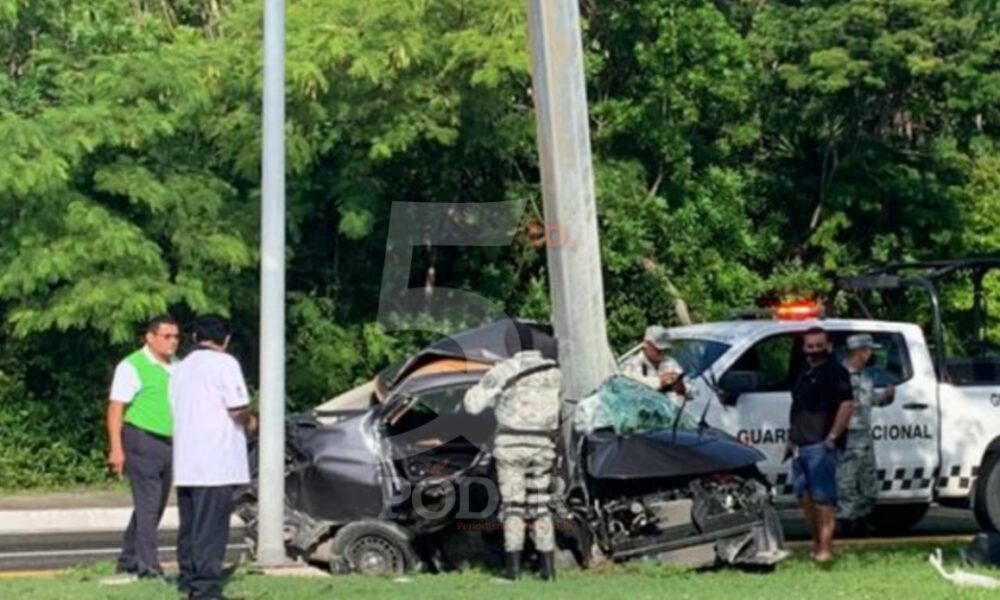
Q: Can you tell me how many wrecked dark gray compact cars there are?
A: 1